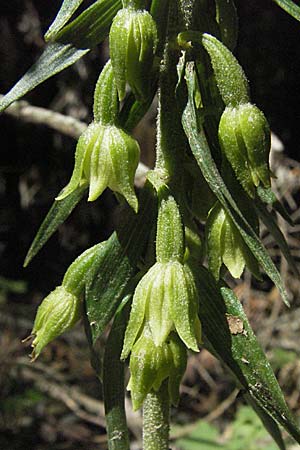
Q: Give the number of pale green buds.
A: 7